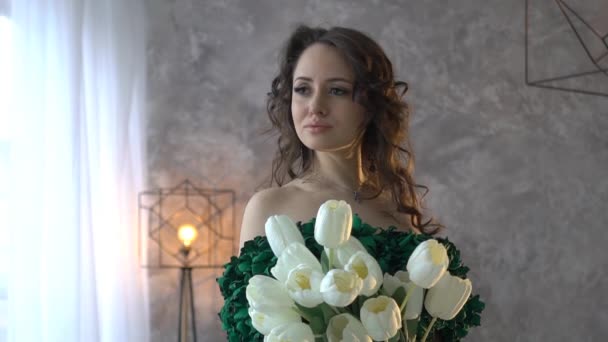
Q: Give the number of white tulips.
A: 15